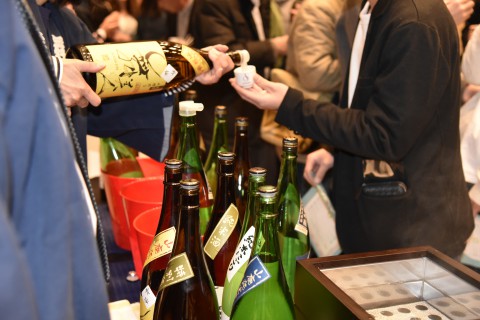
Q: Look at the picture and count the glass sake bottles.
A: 12